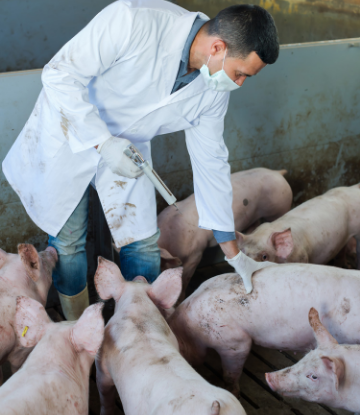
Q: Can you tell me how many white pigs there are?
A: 7